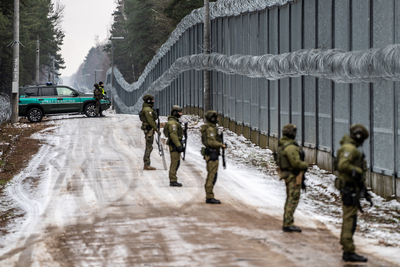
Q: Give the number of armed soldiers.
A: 5